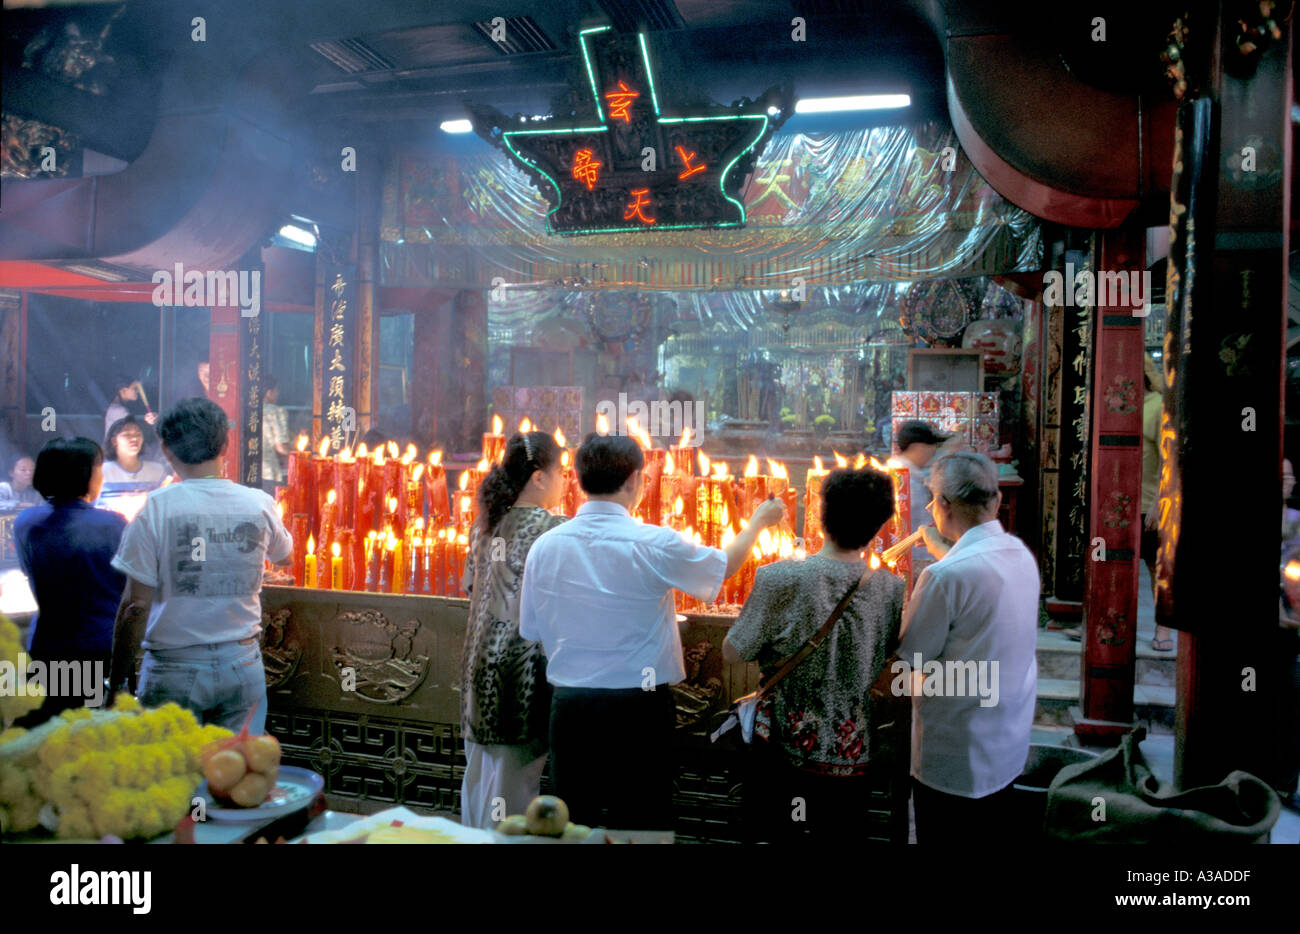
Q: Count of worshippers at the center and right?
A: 4